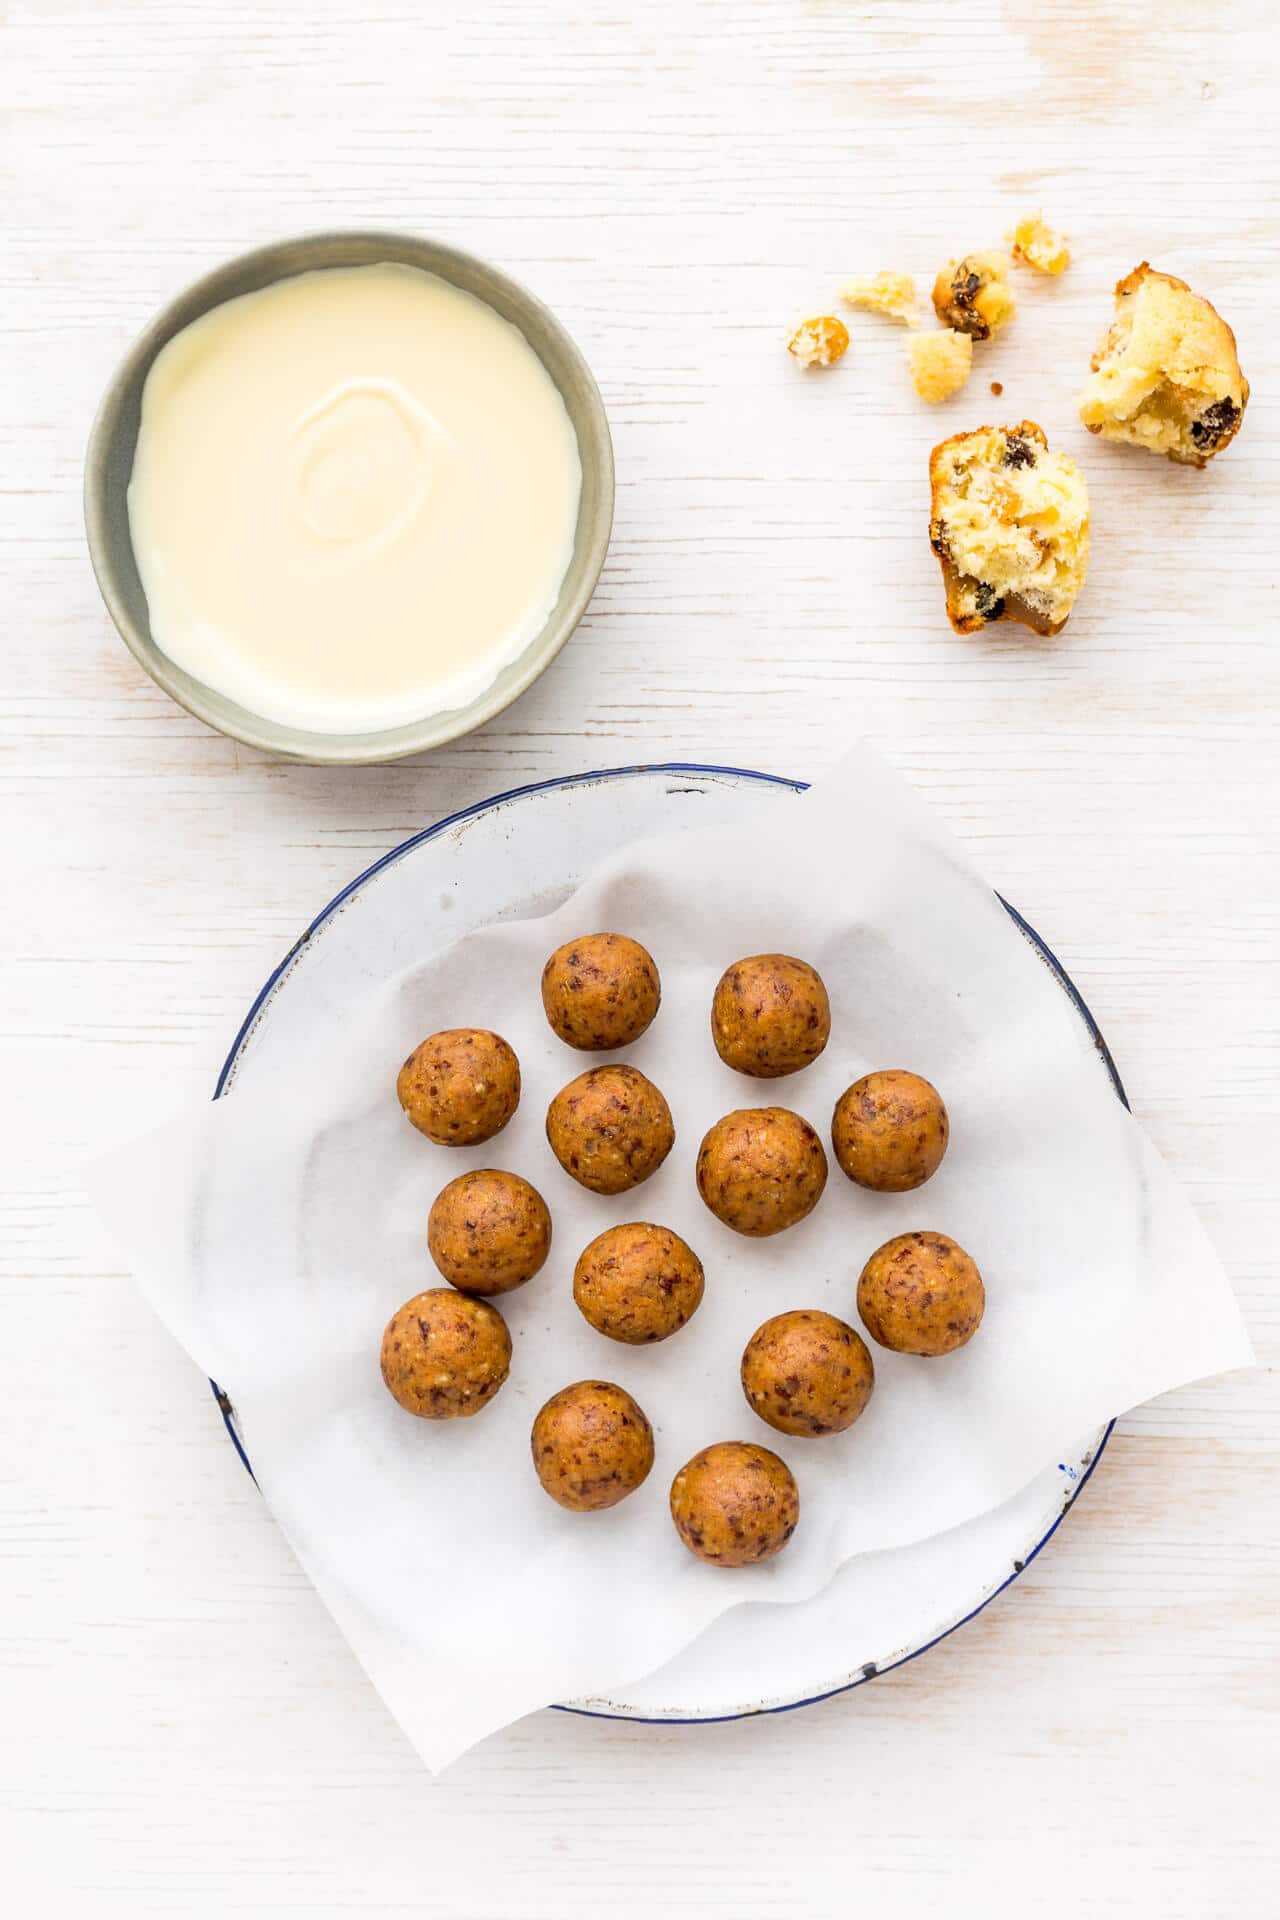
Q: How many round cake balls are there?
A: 13